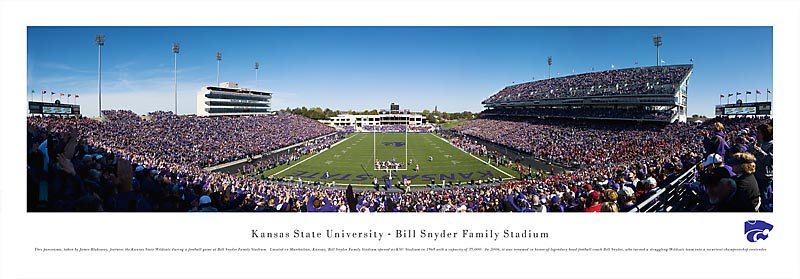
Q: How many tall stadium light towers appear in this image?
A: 6